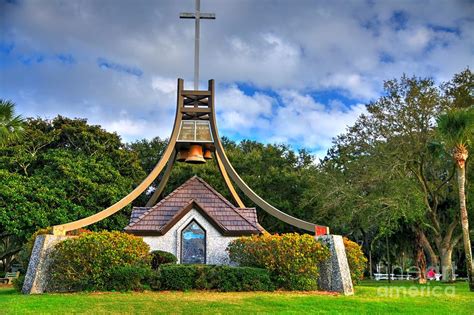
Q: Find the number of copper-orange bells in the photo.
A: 3